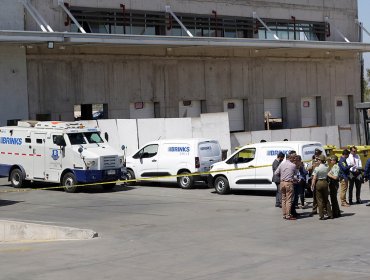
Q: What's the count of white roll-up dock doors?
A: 6